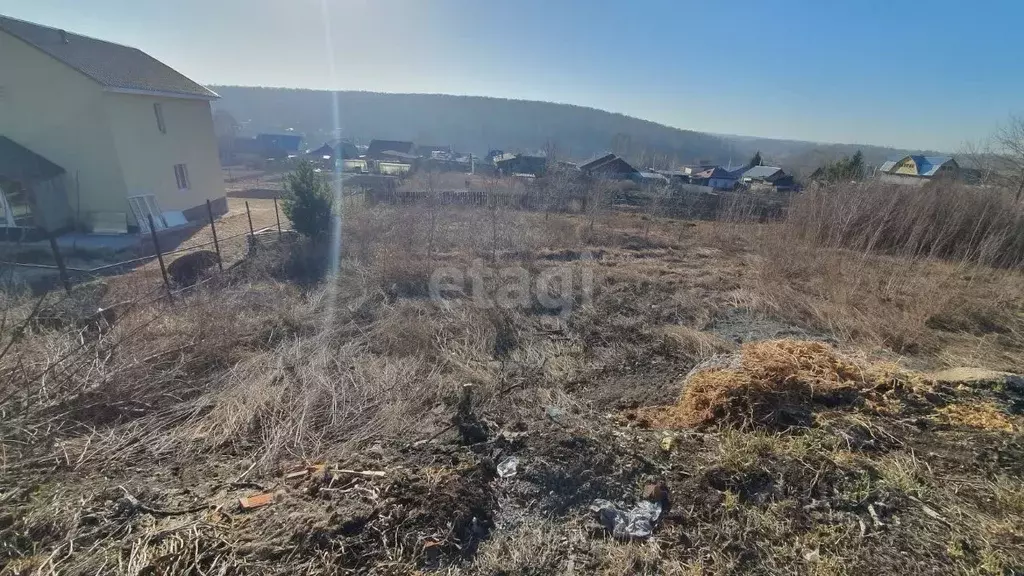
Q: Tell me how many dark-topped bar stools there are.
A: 0